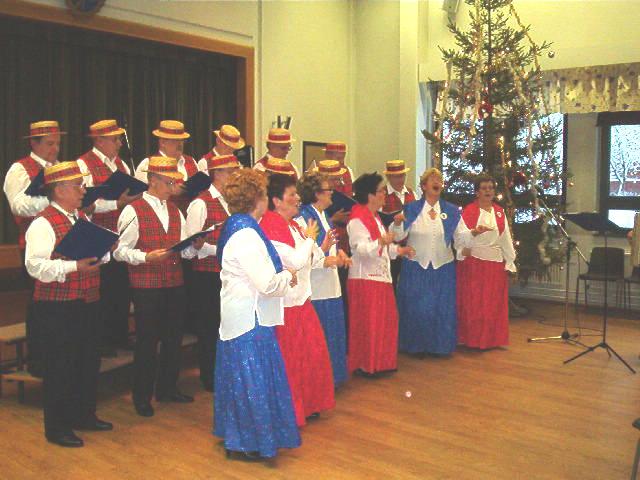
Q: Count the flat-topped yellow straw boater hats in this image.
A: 12